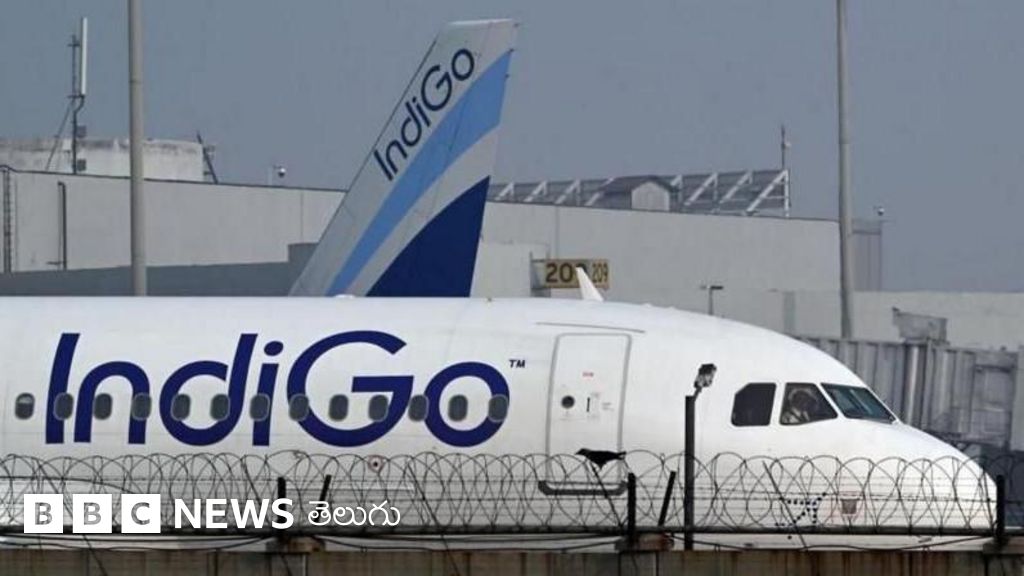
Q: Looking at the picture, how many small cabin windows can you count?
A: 13